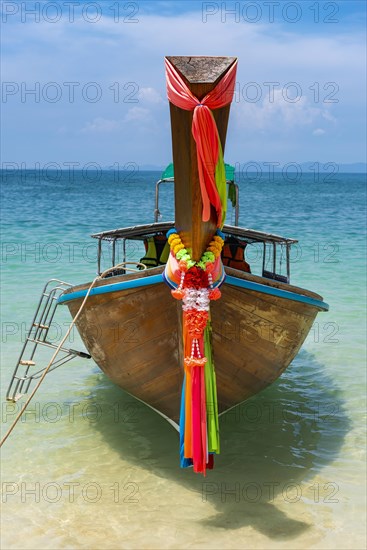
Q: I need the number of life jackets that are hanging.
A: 2